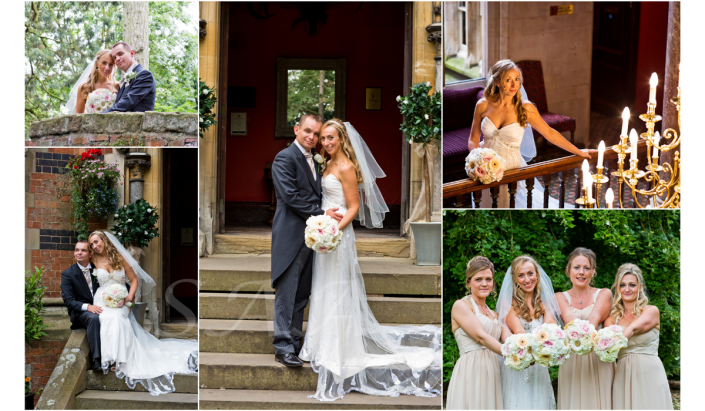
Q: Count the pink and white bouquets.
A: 8